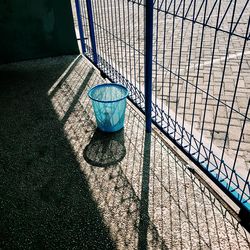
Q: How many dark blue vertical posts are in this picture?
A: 3